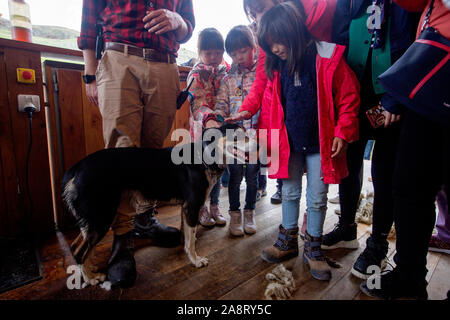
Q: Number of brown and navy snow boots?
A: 2